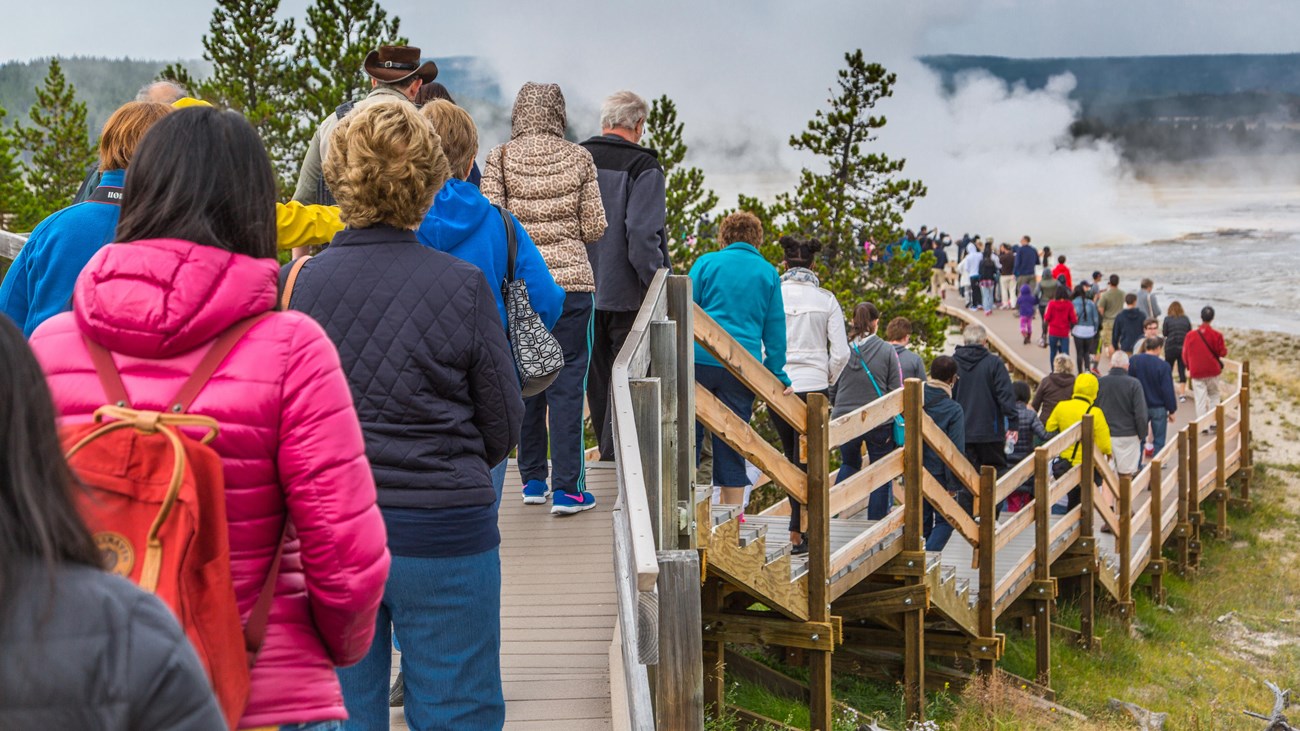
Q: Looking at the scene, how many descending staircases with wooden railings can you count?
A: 3